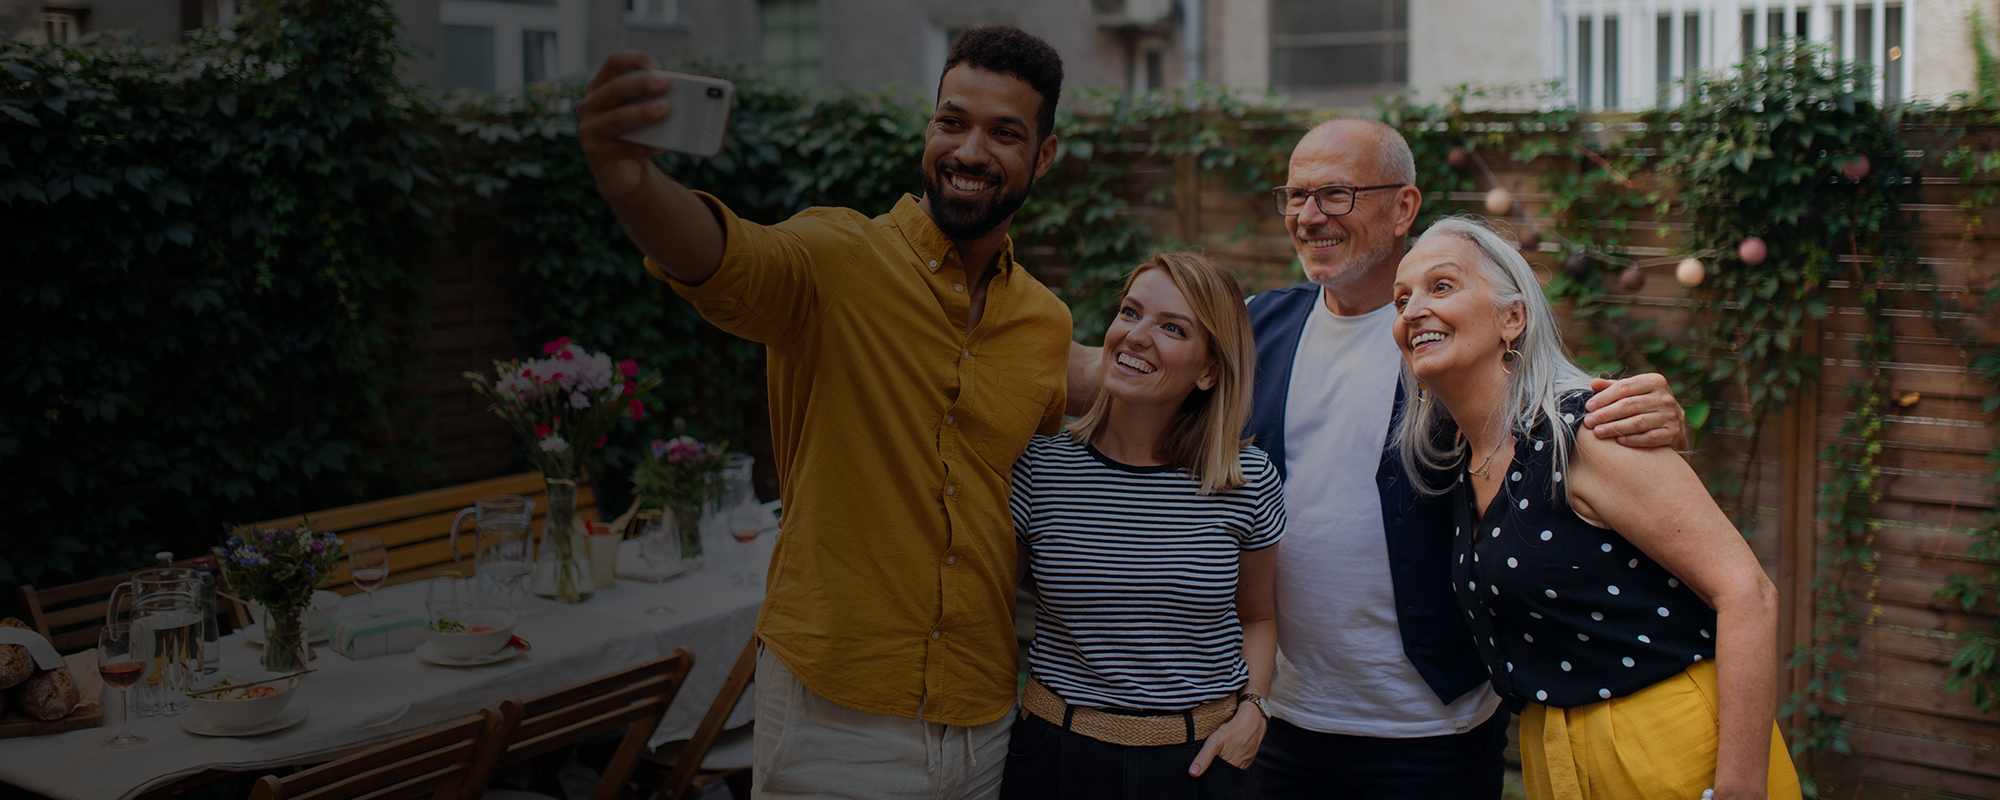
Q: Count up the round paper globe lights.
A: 8